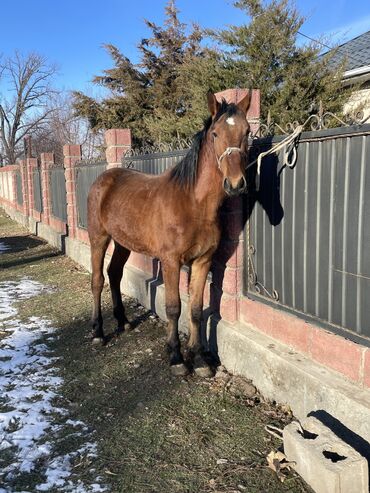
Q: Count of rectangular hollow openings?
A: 2